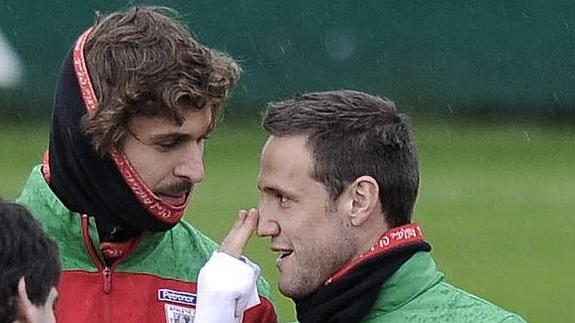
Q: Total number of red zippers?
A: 1